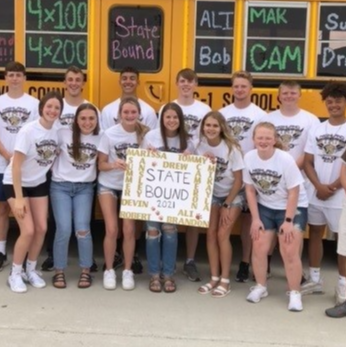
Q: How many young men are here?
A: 7